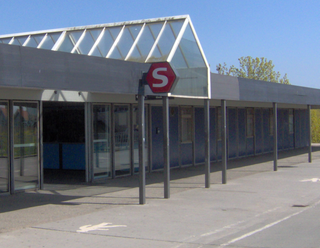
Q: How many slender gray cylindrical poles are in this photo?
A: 6